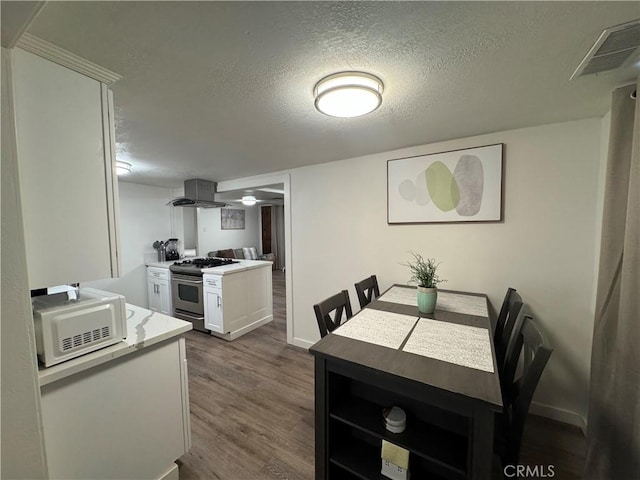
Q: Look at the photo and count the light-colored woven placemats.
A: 4